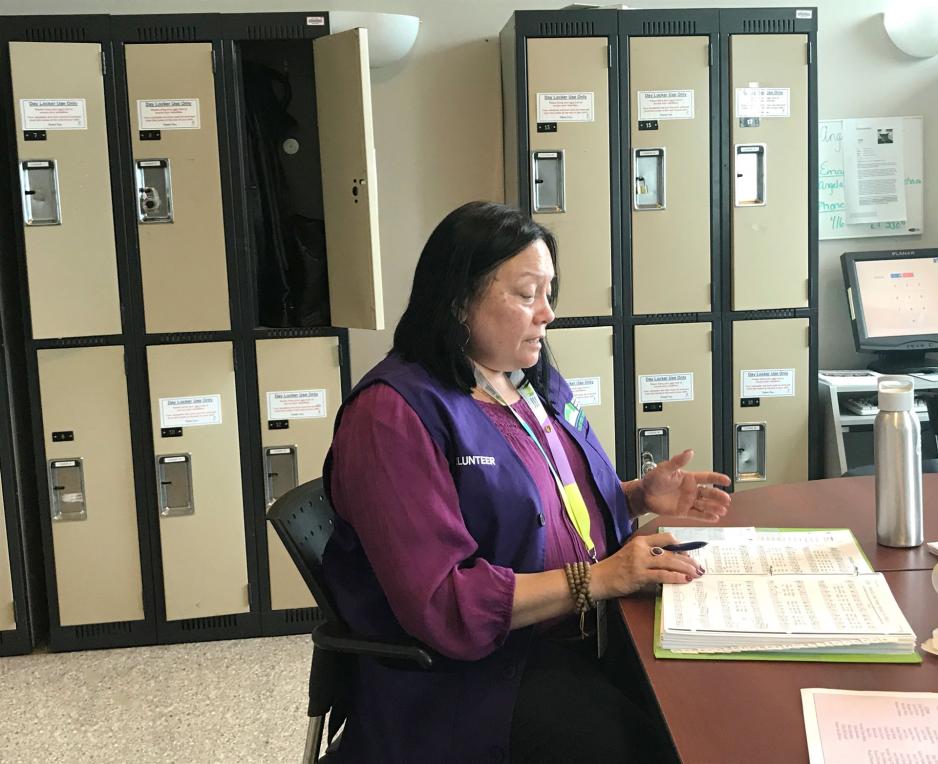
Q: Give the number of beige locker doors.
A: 12